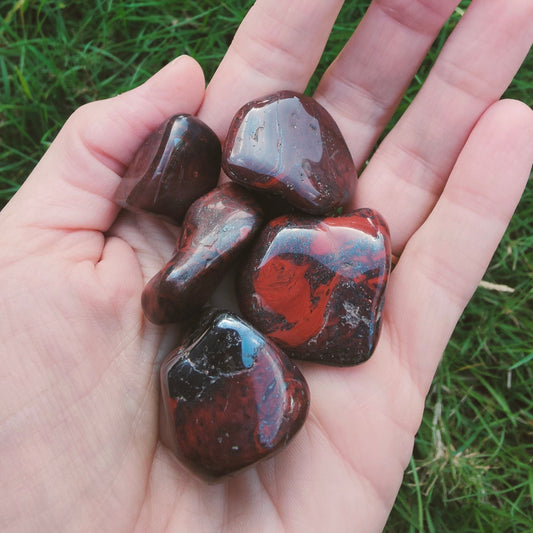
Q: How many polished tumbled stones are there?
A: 5